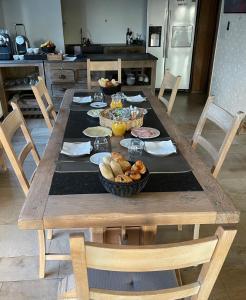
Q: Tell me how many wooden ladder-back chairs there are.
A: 6